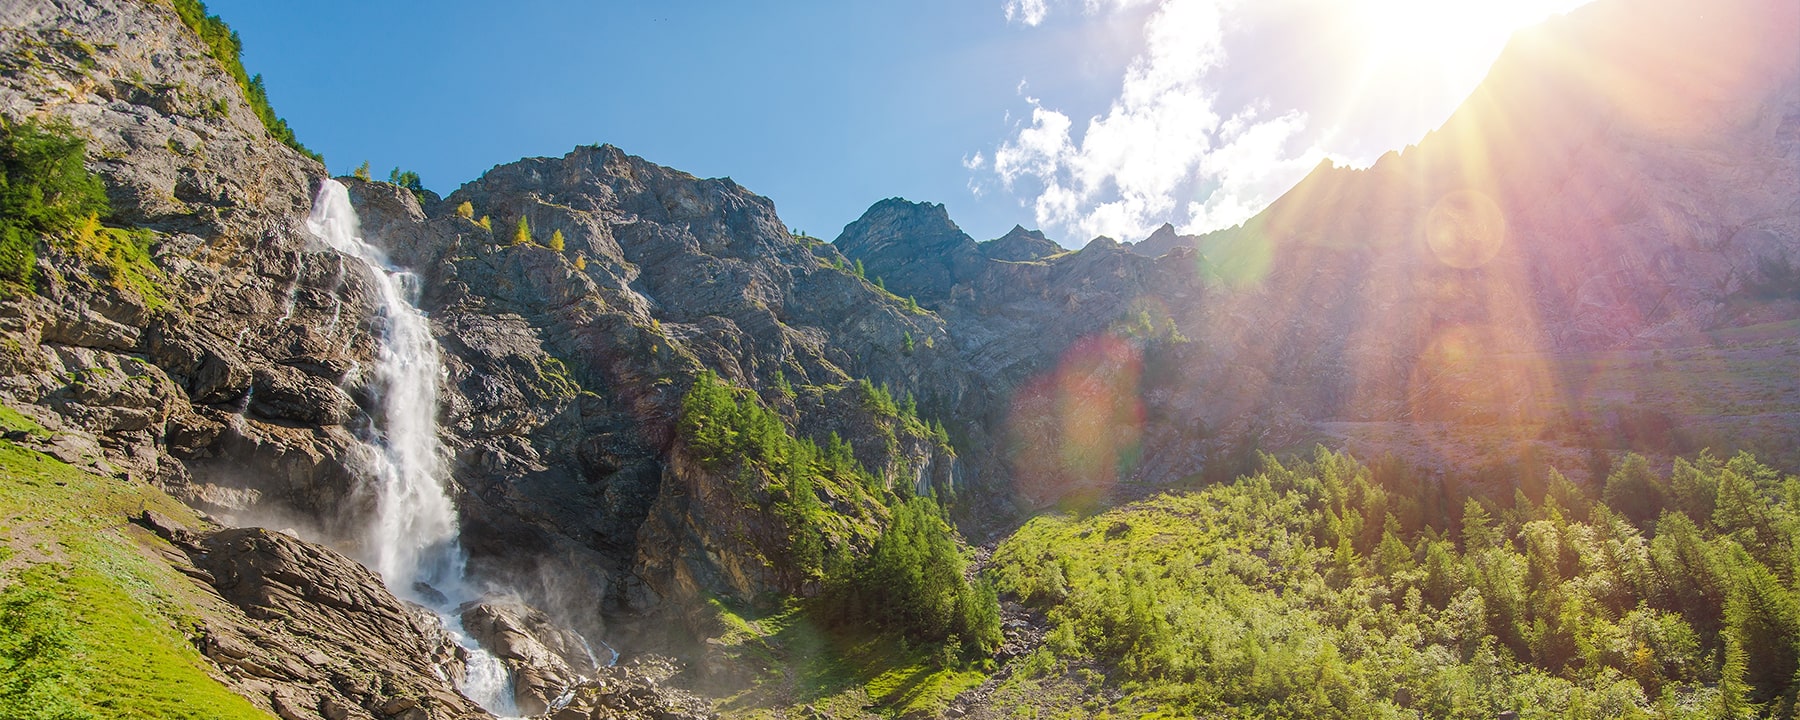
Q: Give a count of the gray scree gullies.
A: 1